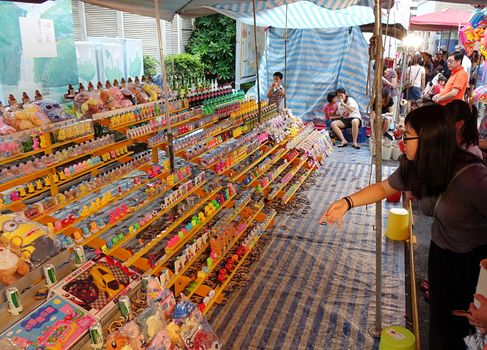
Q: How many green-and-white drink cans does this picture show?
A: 6